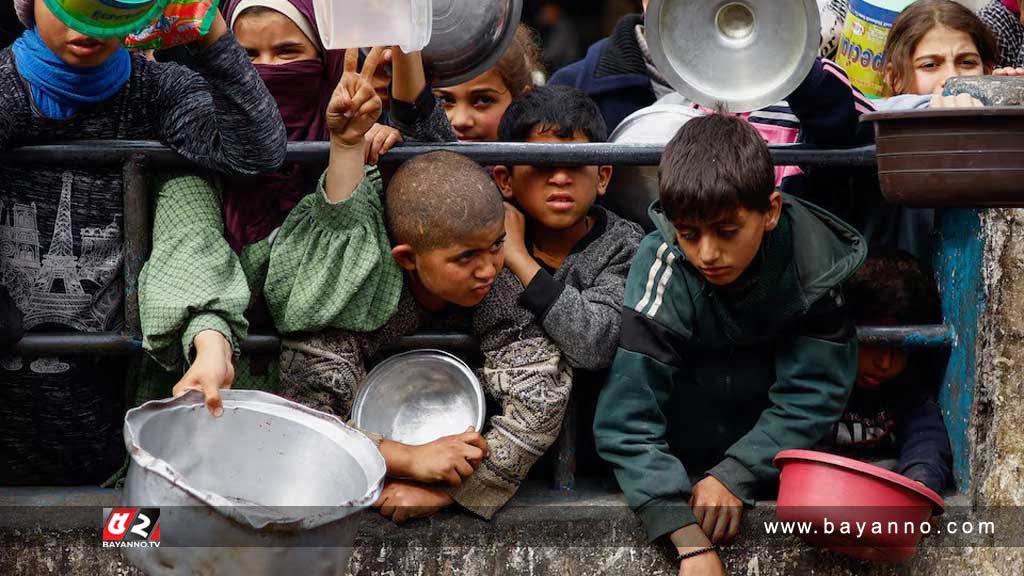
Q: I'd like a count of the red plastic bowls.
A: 1